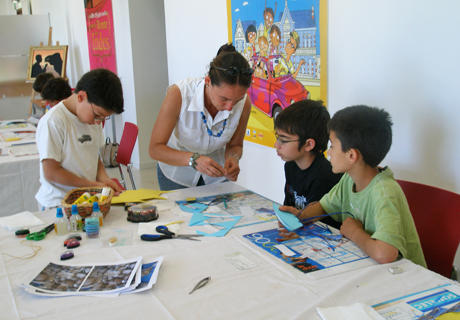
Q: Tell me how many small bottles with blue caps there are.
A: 3